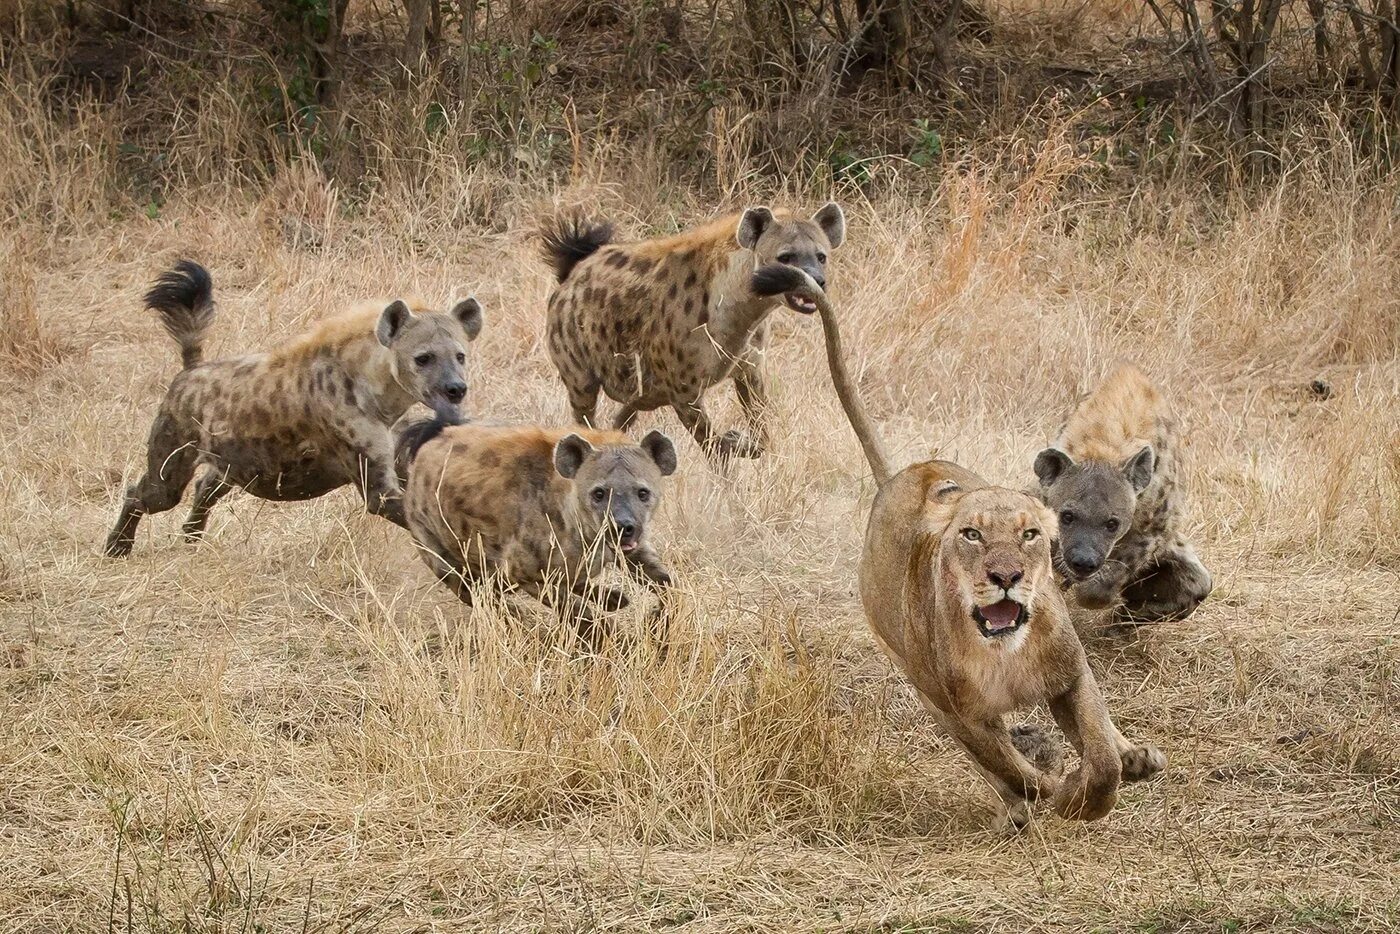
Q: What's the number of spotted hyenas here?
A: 4